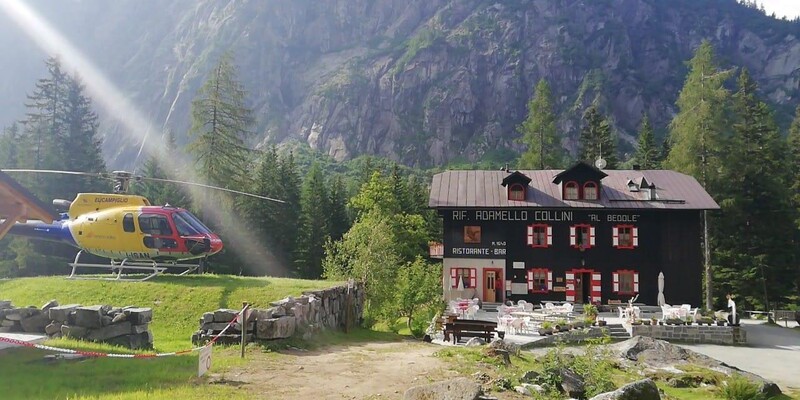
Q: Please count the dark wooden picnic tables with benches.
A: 1